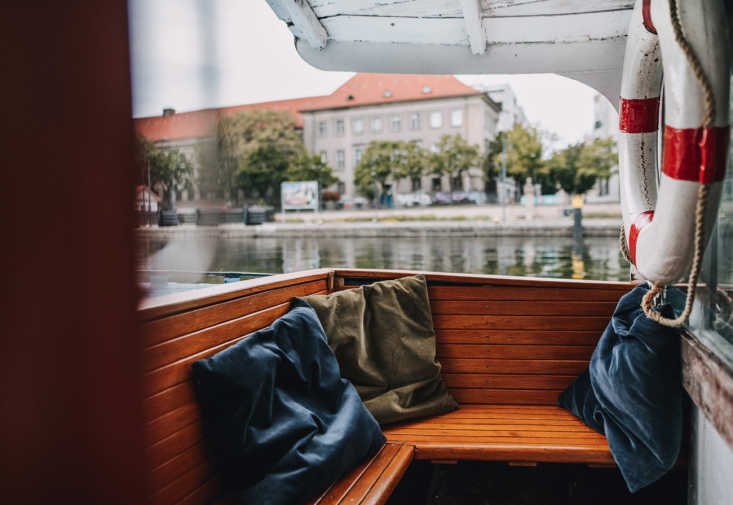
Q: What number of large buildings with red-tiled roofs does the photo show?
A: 1